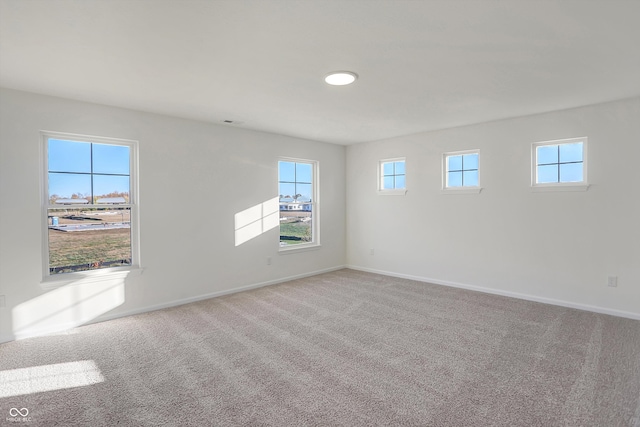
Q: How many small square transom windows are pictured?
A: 3